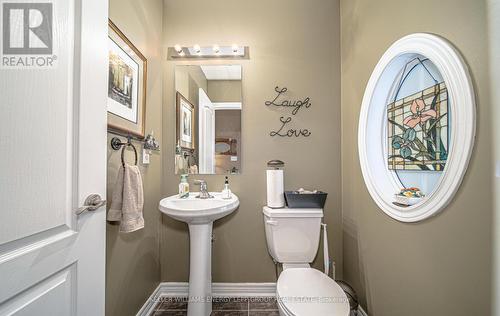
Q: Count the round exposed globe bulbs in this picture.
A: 4